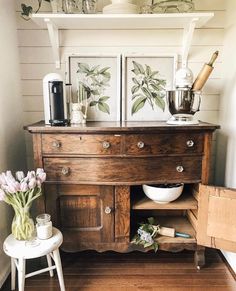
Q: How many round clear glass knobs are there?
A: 7